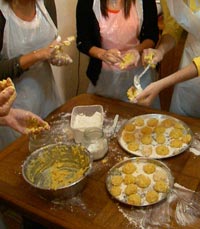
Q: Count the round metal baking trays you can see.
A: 2